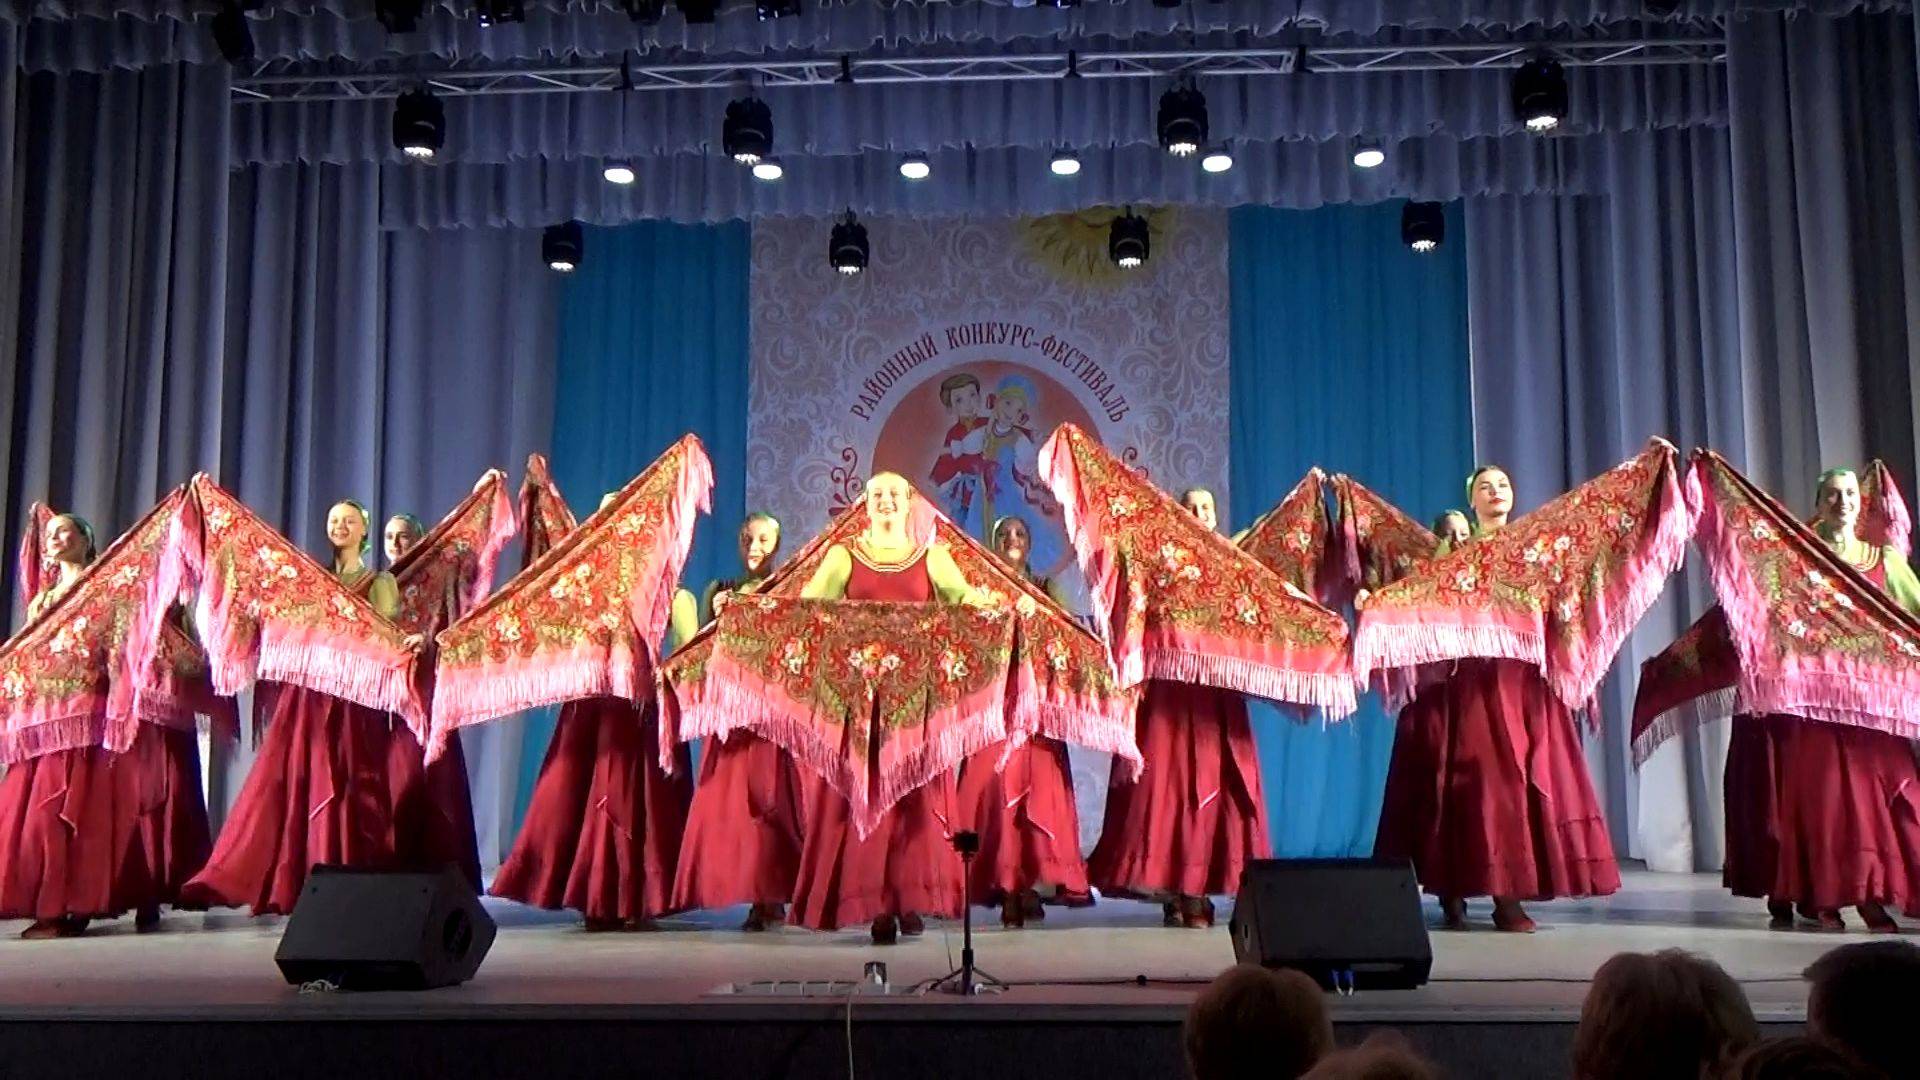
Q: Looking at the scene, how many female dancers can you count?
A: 11